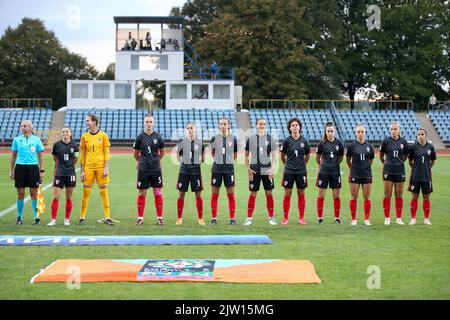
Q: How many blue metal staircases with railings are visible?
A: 1